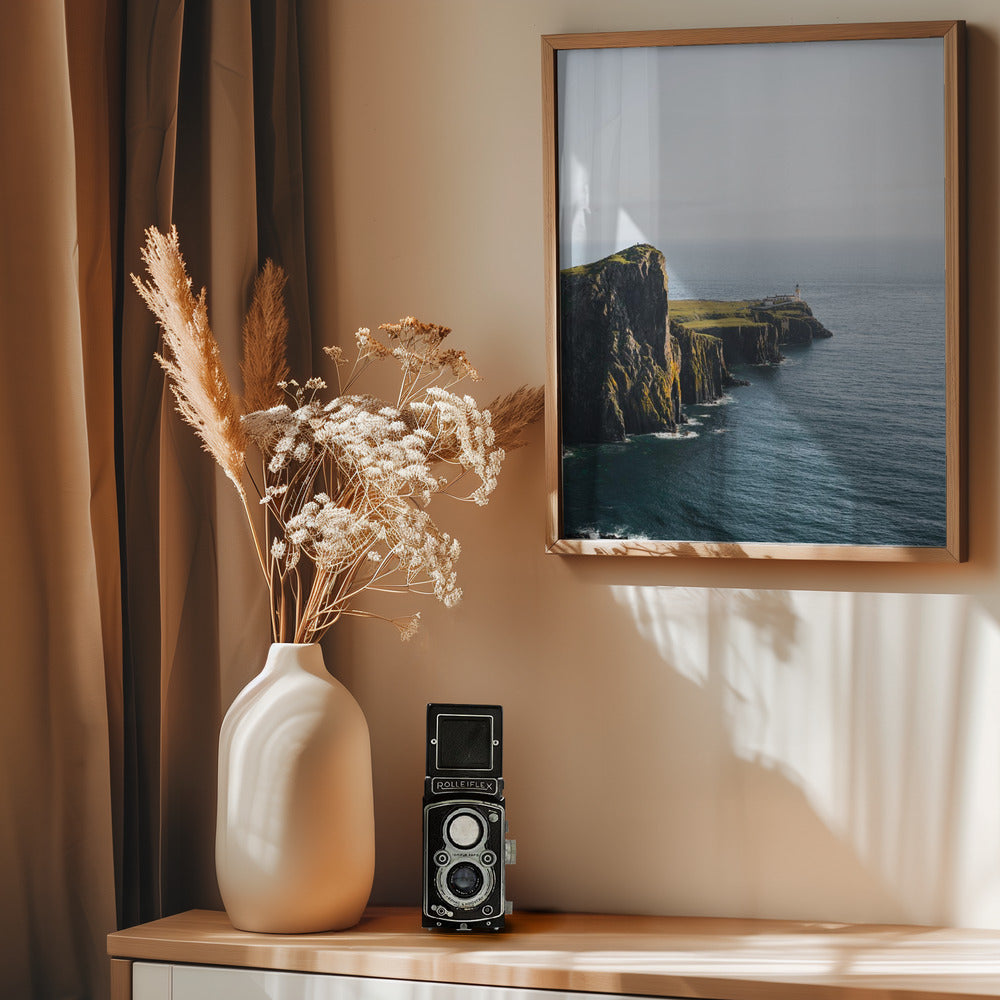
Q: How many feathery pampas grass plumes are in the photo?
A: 3